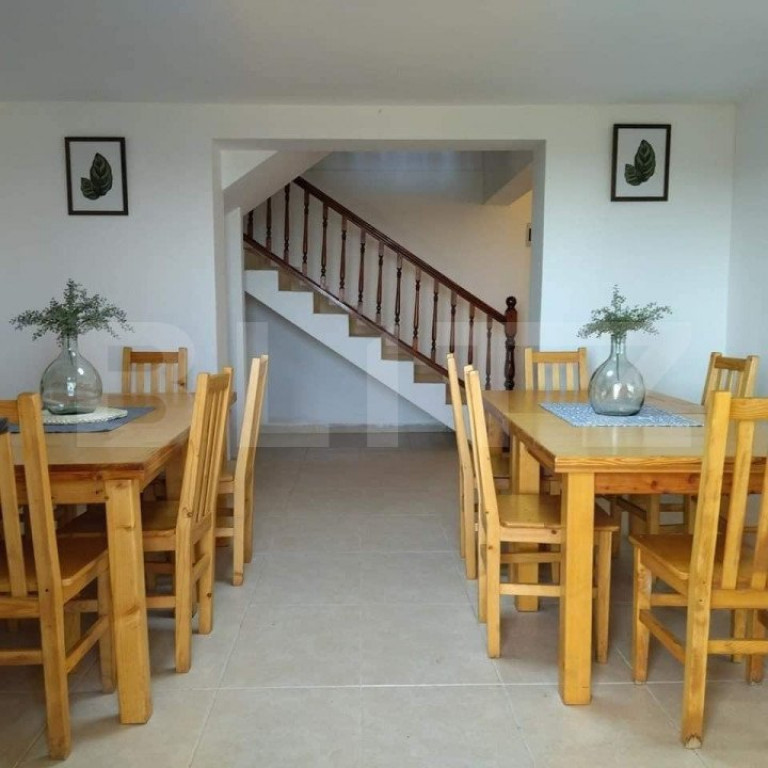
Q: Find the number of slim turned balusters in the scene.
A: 14